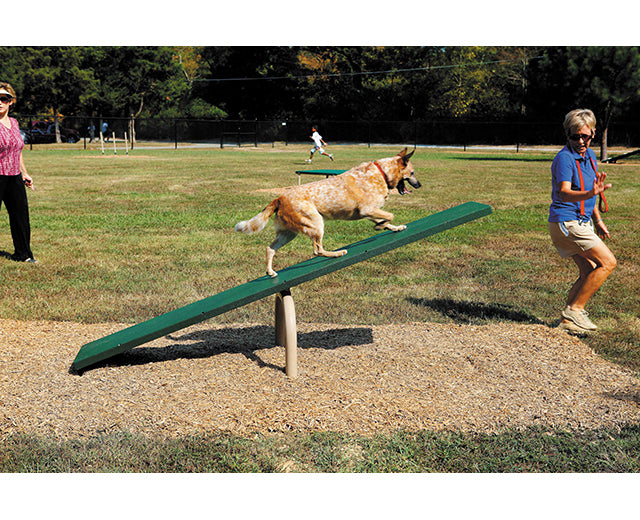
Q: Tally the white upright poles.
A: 3